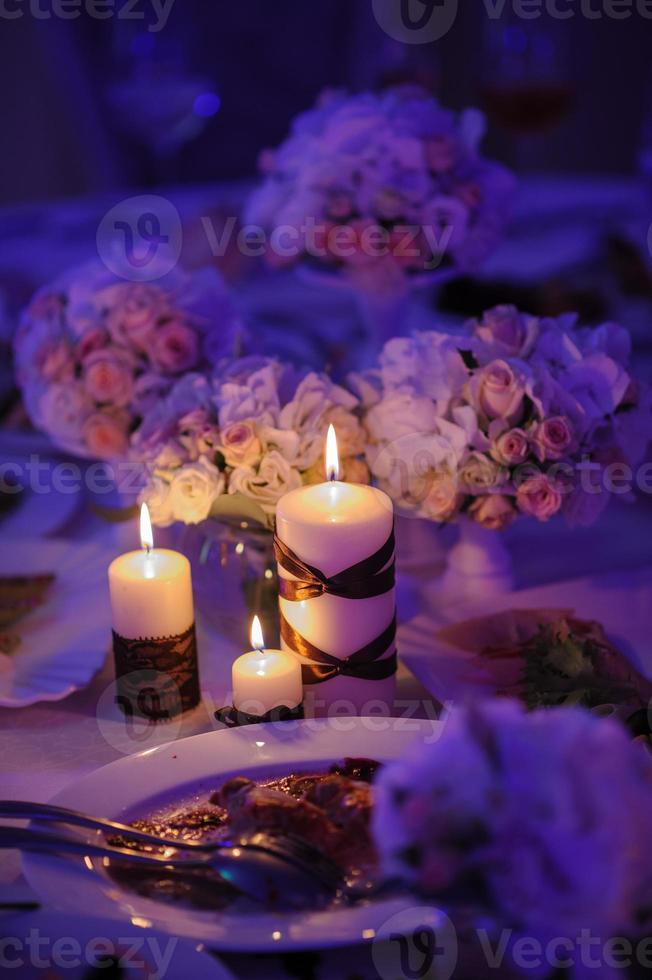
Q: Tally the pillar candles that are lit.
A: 3